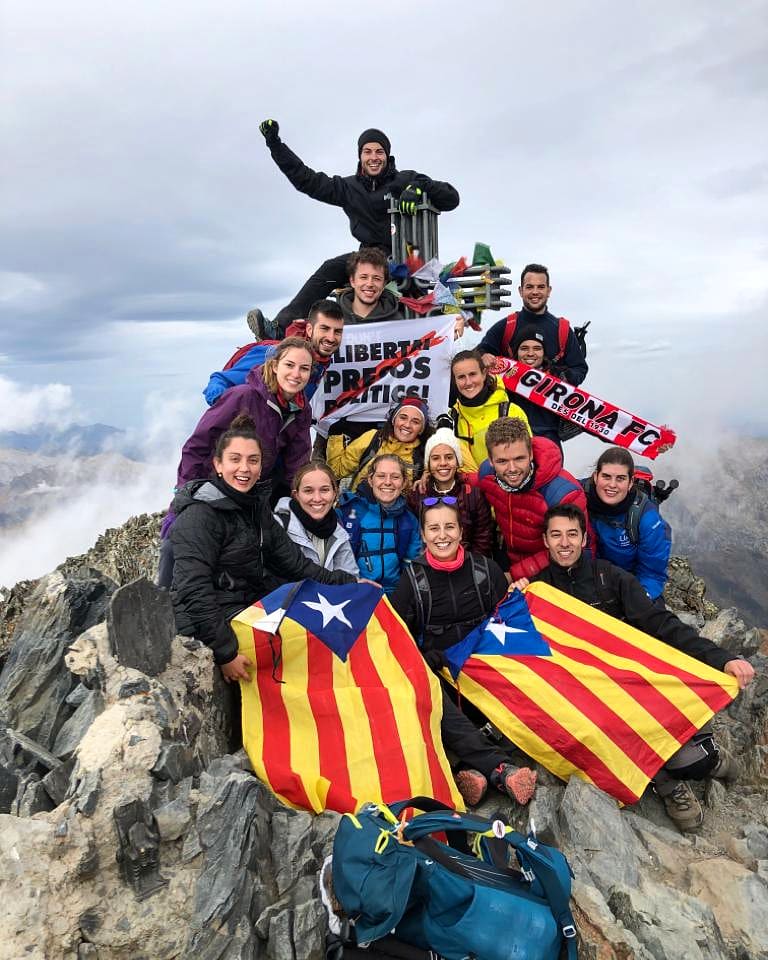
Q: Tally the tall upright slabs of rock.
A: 1